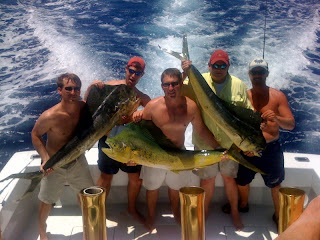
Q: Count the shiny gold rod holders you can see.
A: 3